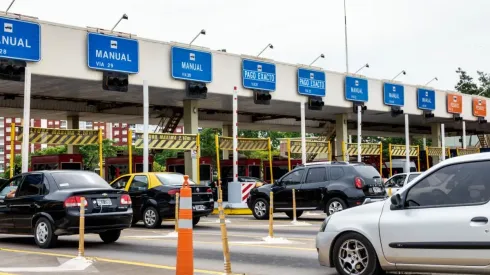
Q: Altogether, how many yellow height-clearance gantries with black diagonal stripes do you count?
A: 8